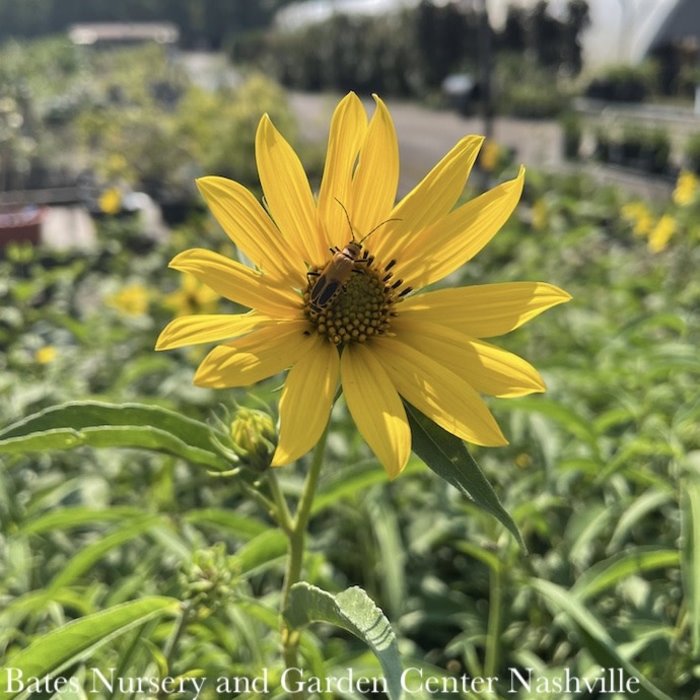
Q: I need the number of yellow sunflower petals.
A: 14